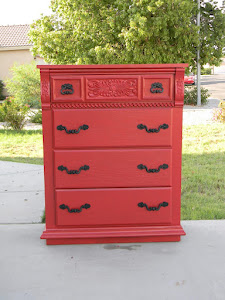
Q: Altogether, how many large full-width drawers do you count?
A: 3